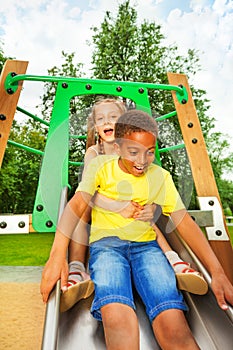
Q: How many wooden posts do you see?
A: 2